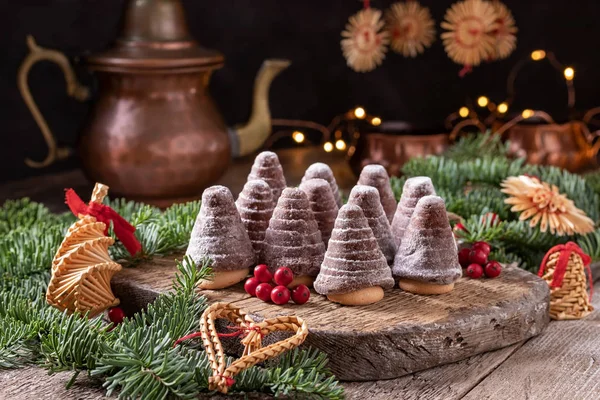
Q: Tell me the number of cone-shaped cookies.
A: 11